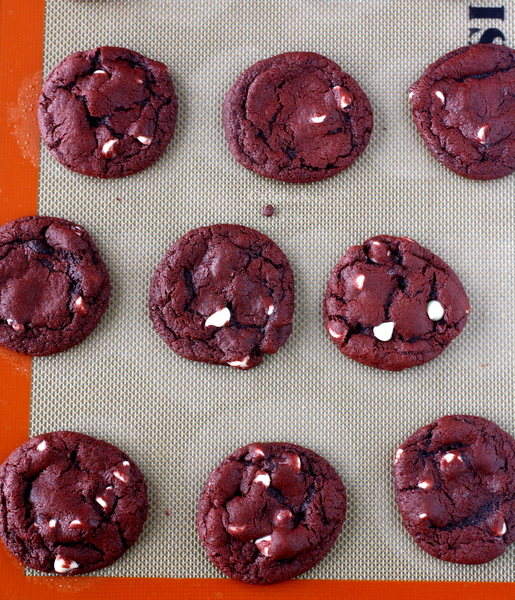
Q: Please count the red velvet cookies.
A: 9